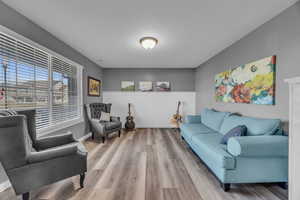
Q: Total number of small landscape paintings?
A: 3